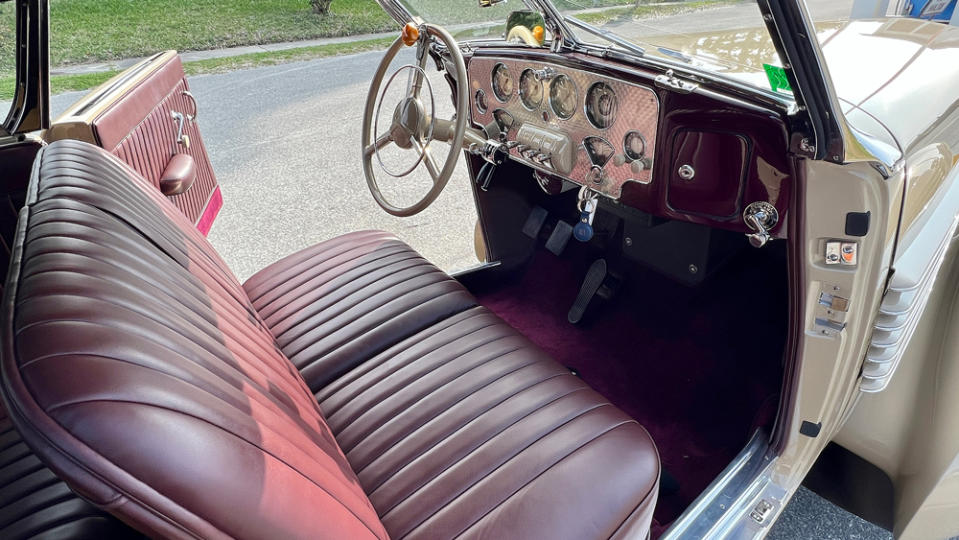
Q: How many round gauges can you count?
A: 6